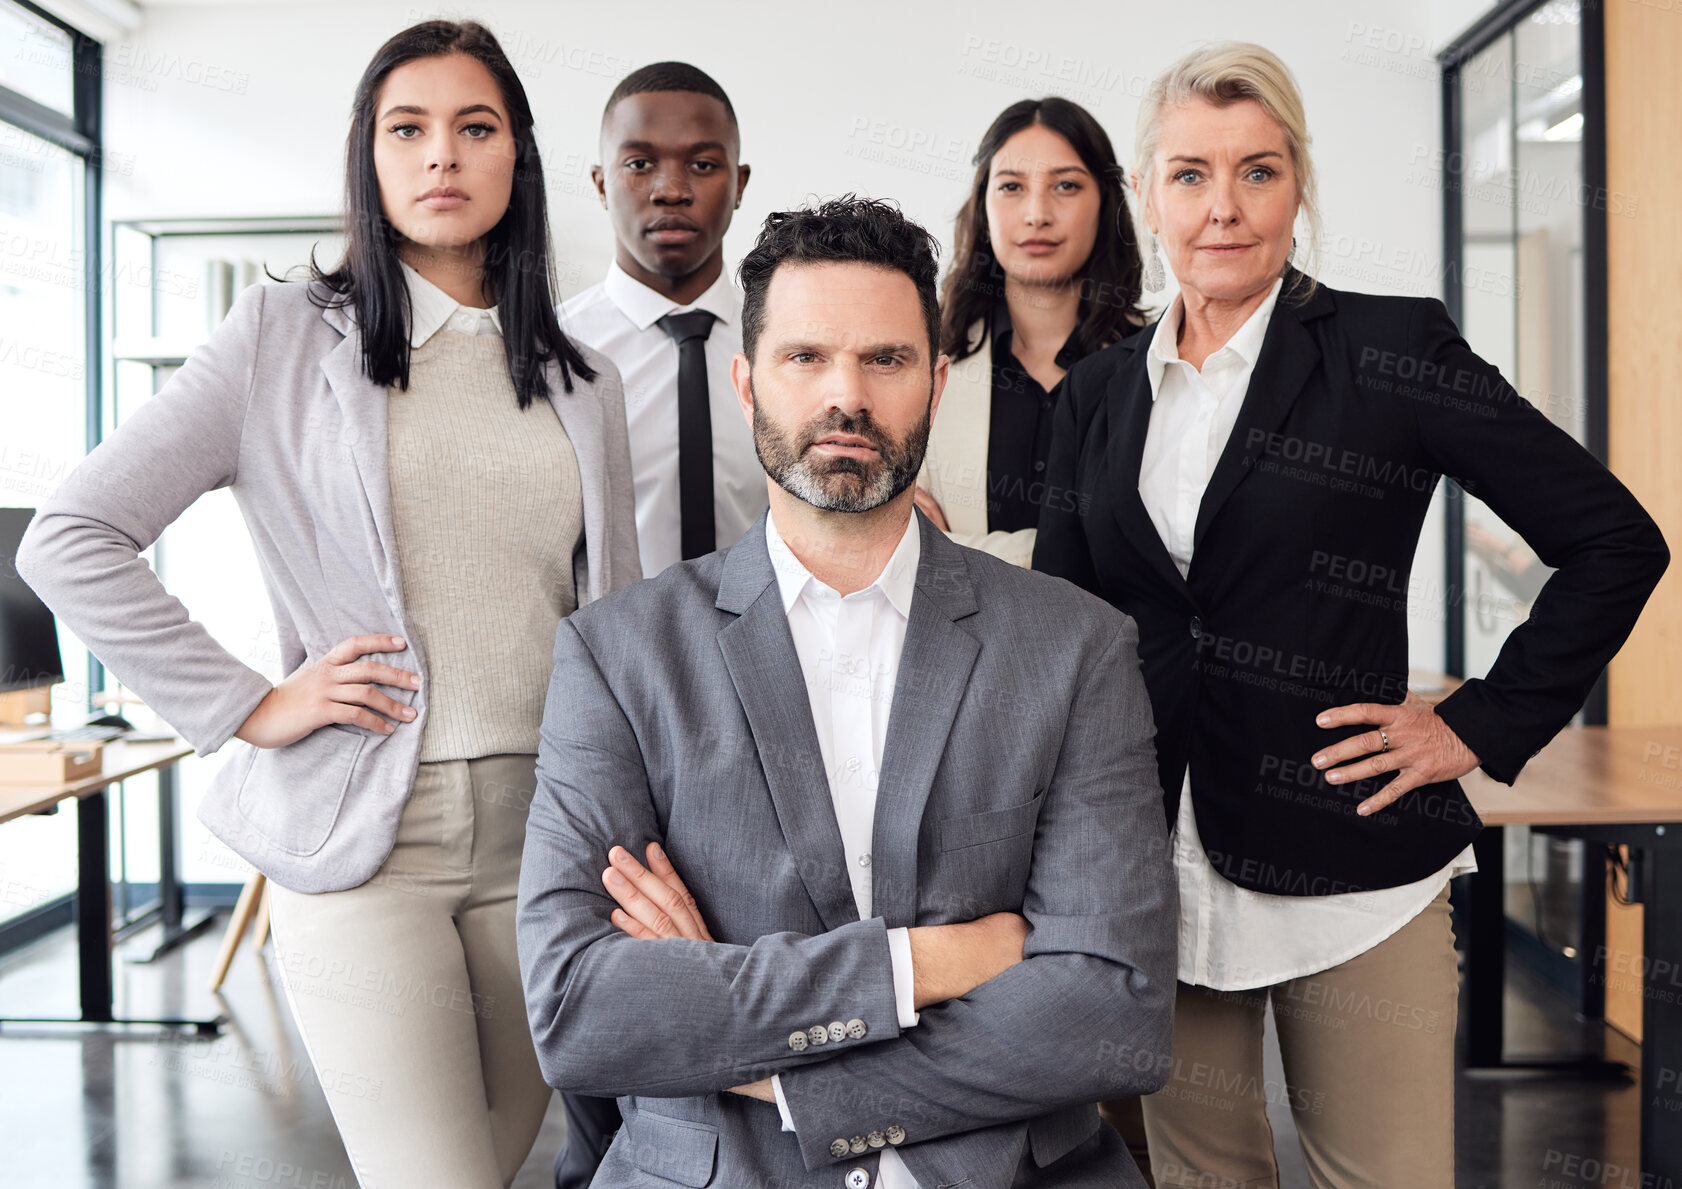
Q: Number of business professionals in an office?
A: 5